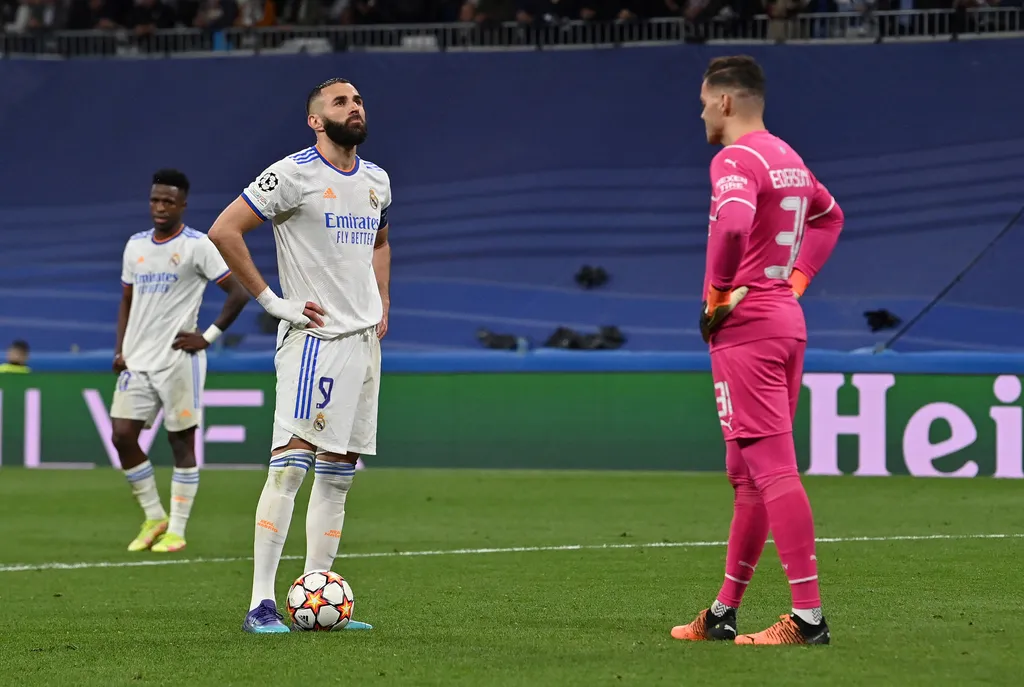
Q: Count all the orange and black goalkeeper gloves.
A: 2